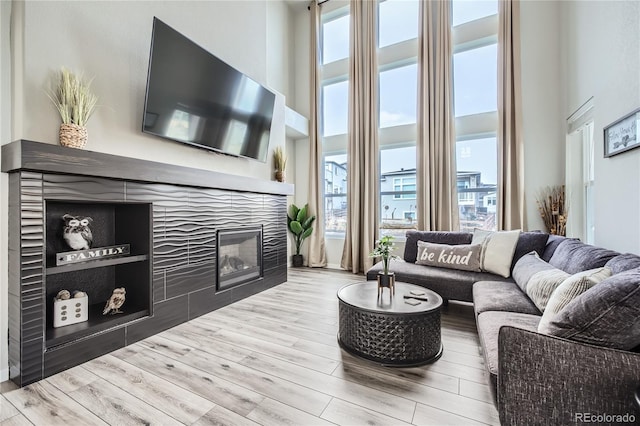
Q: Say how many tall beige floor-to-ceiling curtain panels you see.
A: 4